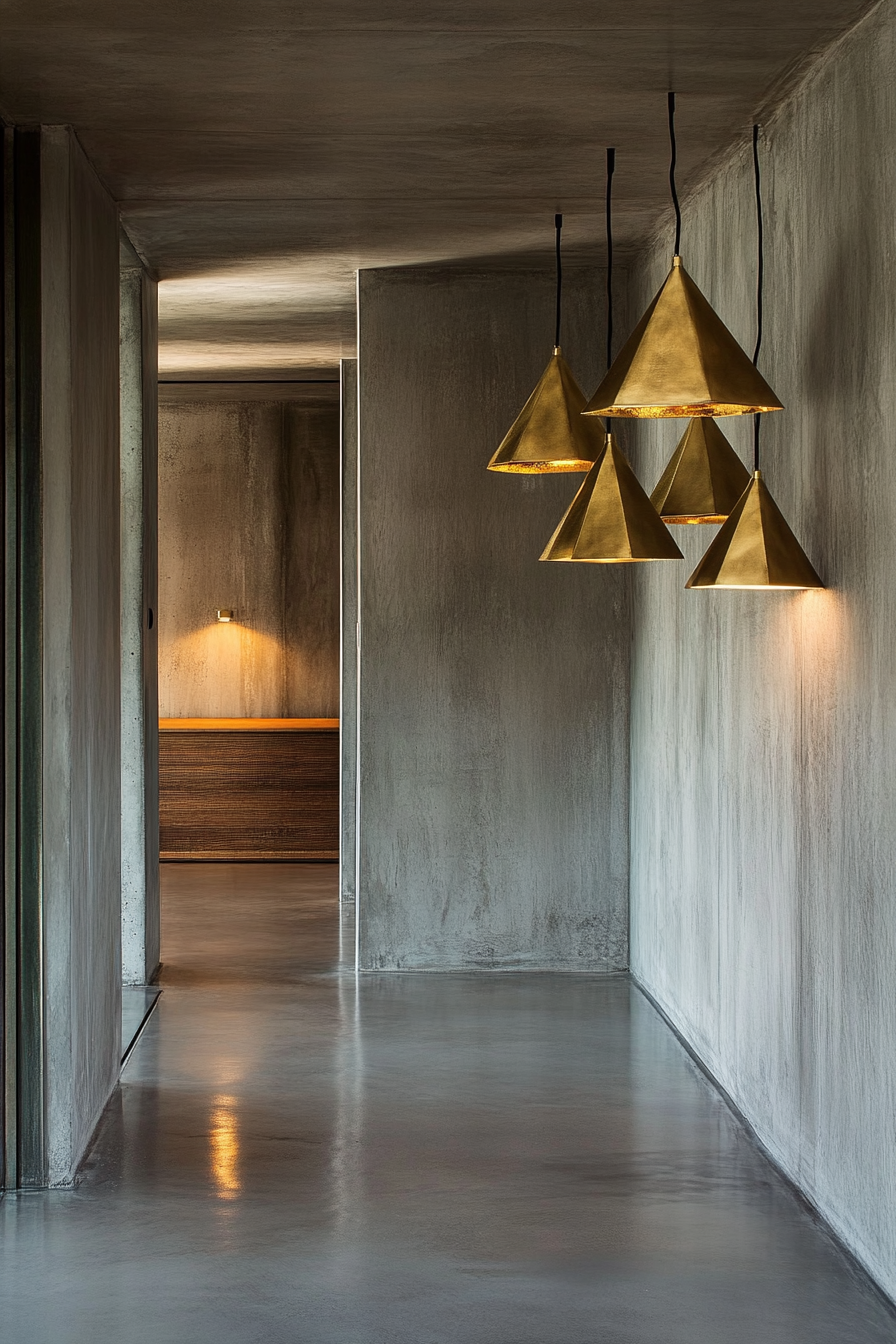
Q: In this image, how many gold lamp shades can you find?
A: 5